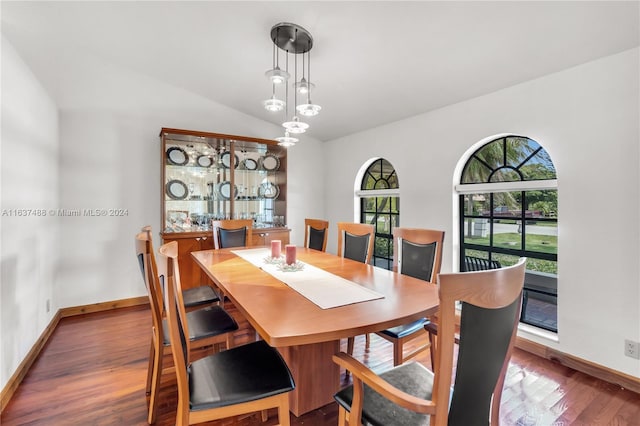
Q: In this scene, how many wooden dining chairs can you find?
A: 8